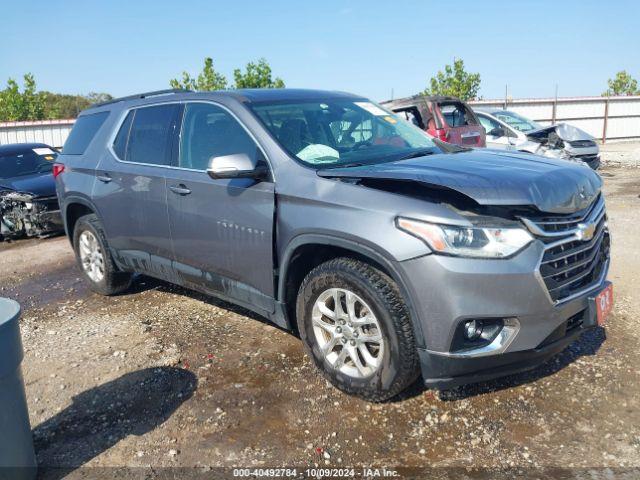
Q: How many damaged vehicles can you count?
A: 4